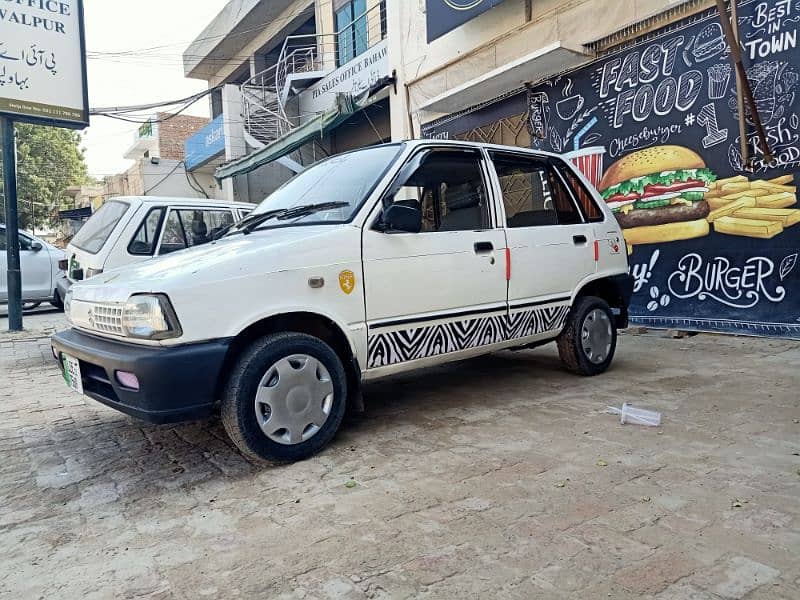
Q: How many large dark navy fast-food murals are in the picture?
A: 1